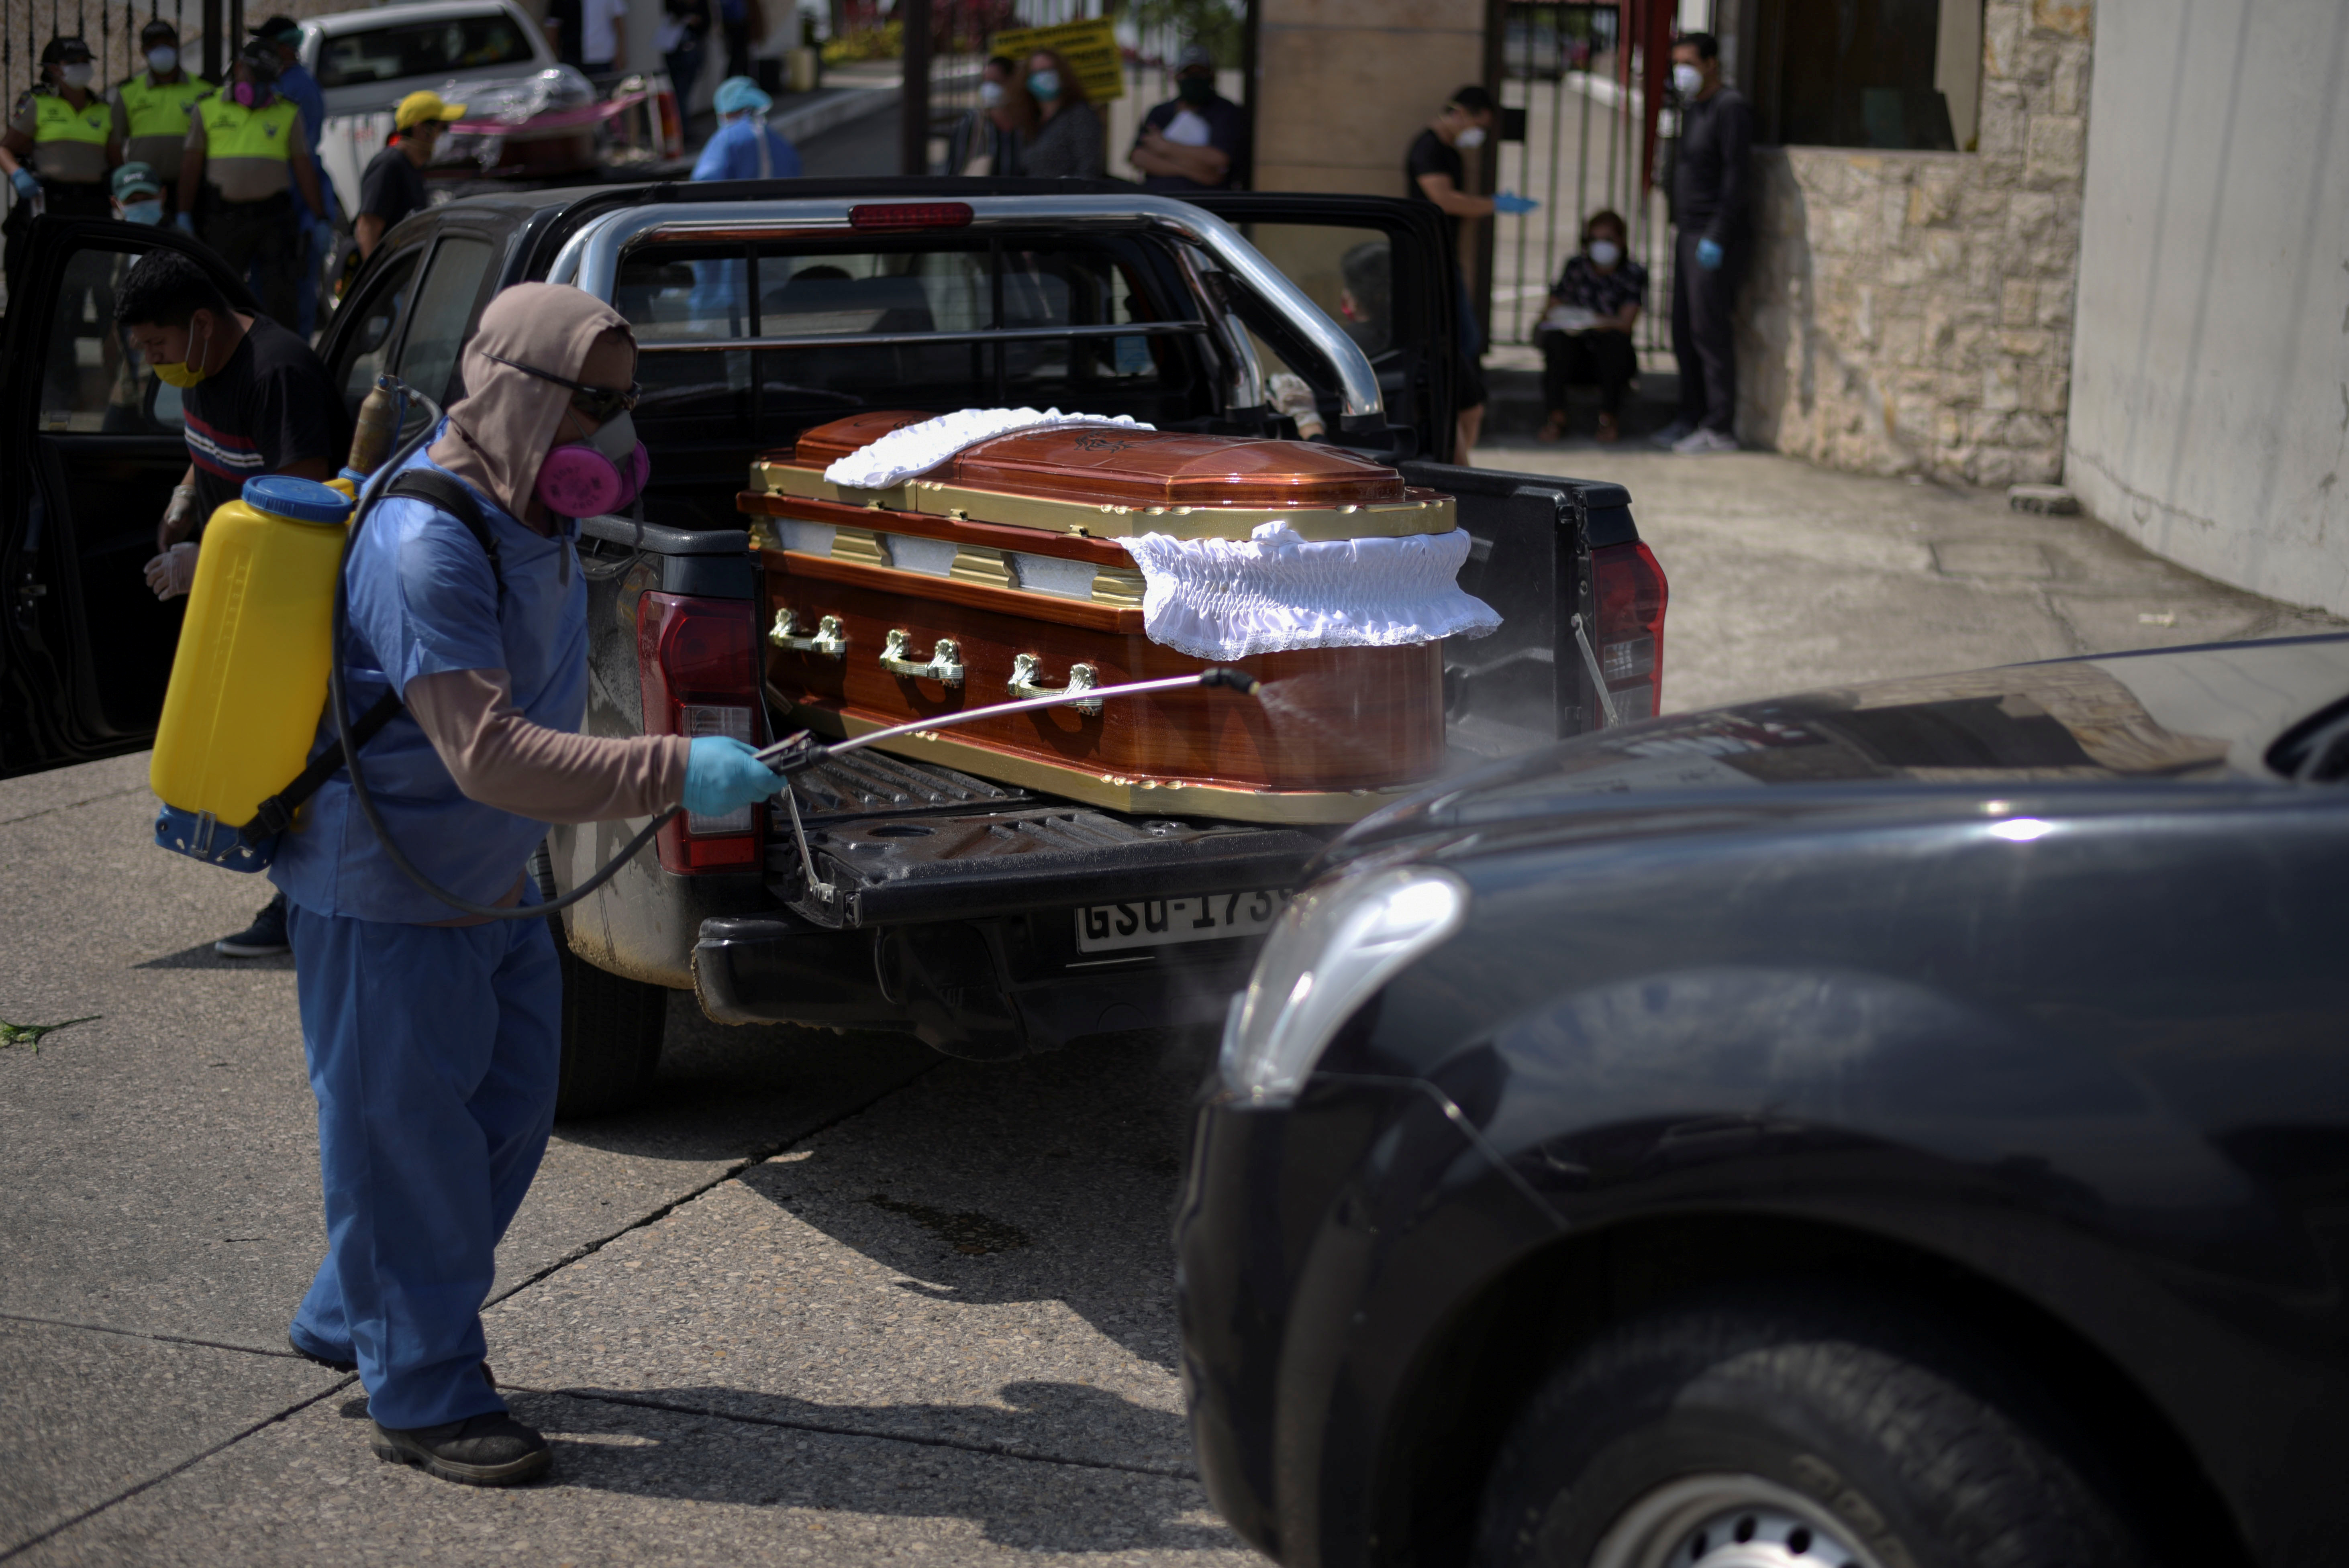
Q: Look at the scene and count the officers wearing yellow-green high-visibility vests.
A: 3